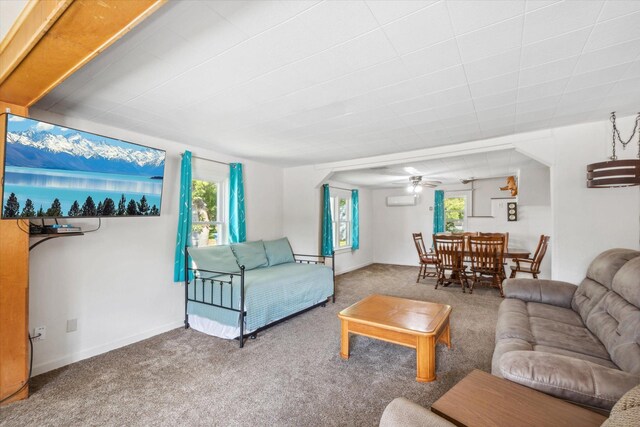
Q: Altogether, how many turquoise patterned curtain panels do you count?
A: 5